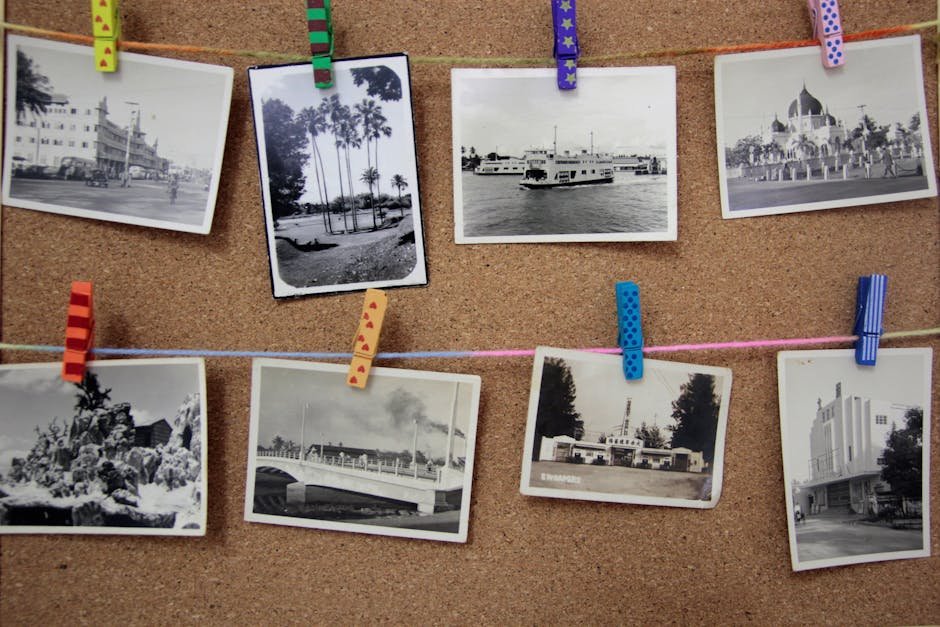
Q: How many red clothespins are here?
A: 1